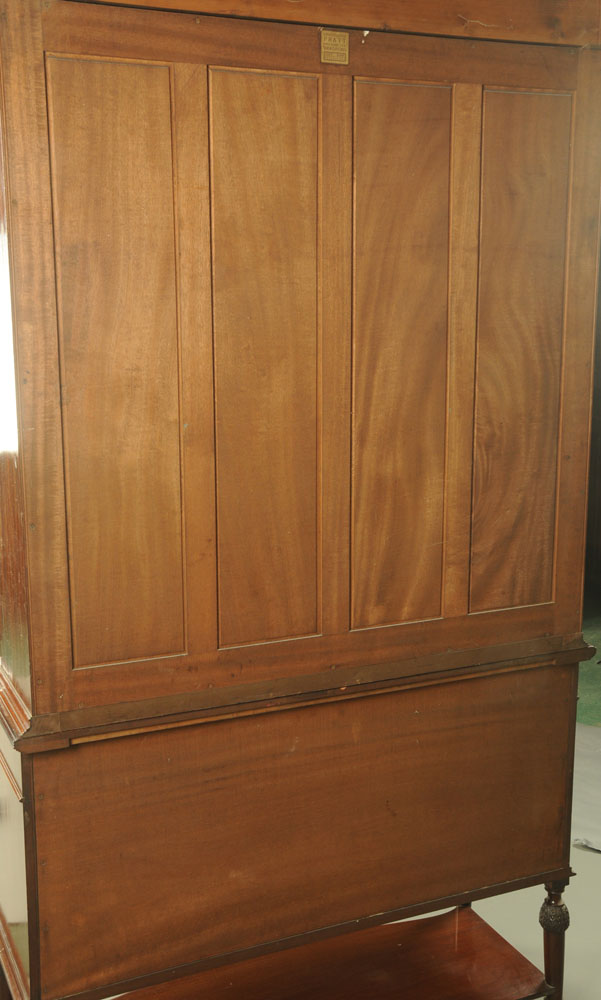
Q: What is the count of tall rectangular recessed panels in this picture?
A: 4